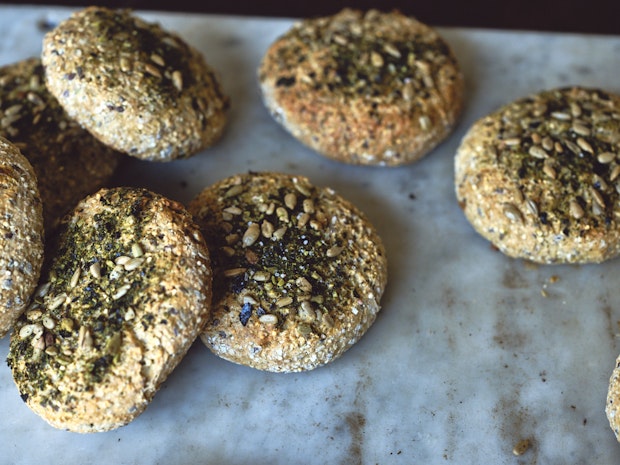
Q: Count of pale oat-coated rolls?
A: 8